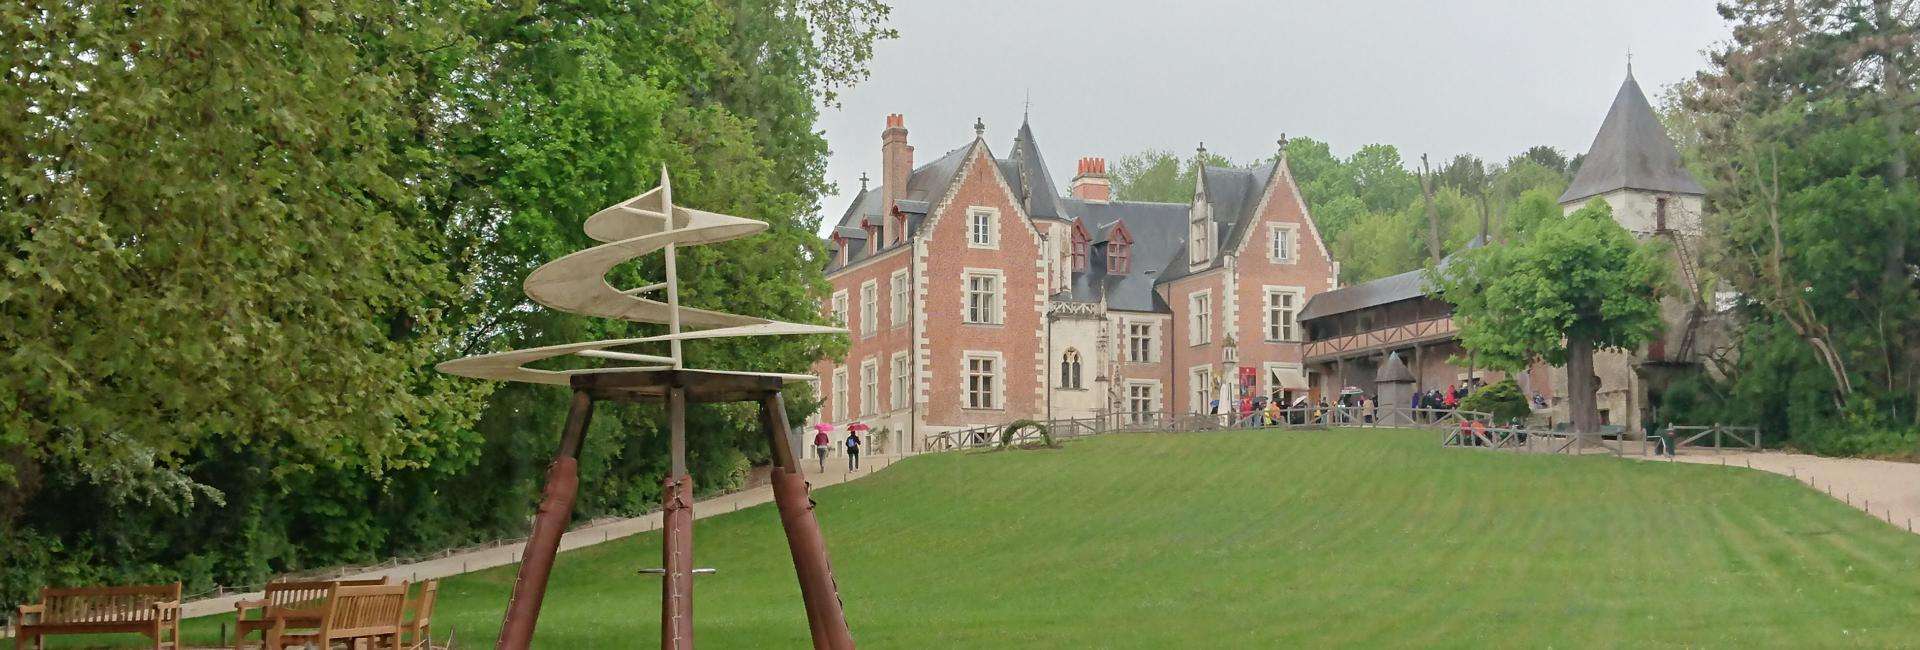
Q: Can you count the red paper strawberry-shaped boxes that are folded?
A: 0